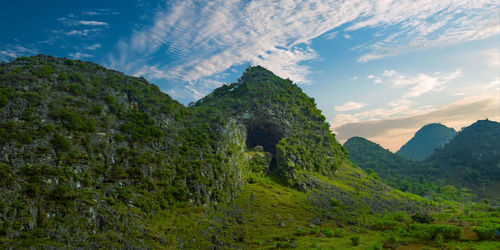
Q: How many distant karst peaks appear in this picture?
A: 3